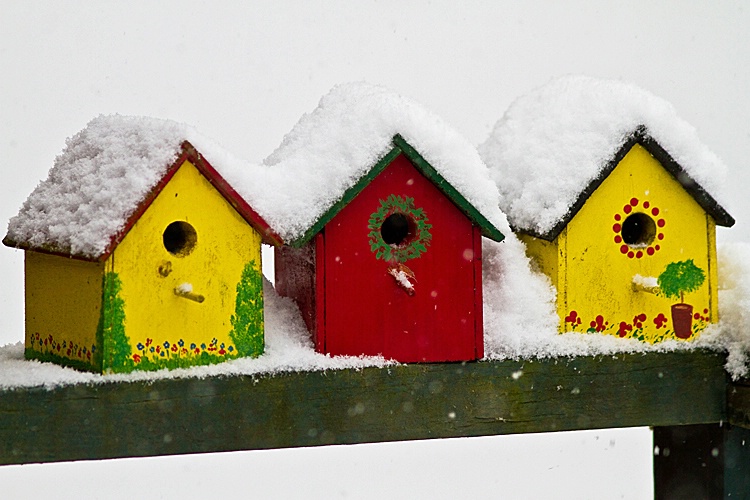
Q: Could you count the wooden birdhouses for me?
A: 3